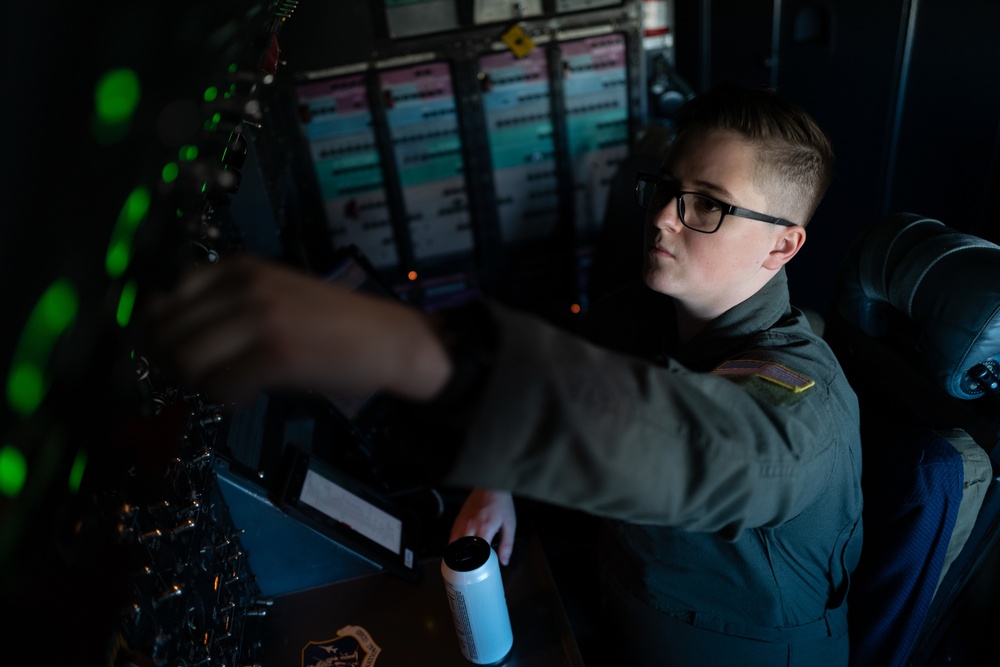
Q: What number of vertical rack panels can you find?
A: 4